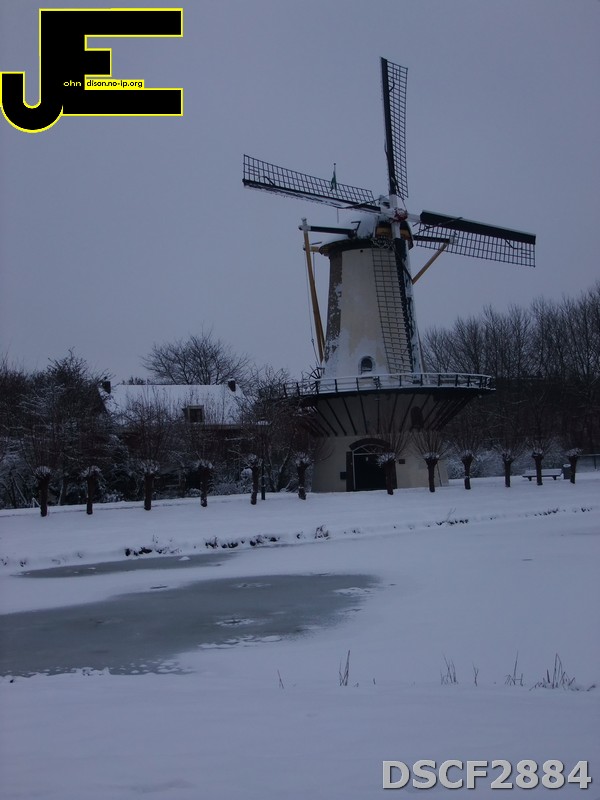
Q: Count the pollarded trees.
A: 12